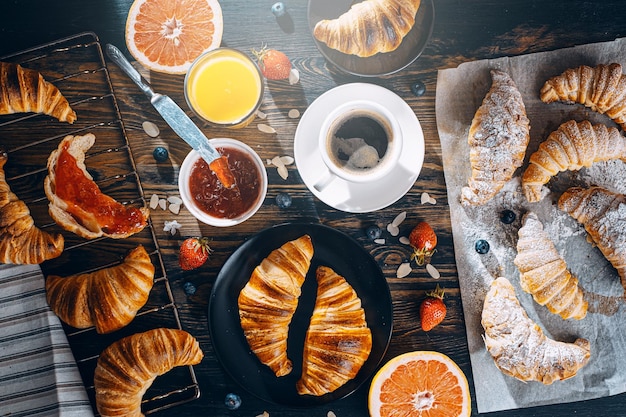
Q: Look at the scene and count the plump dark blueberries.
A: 9